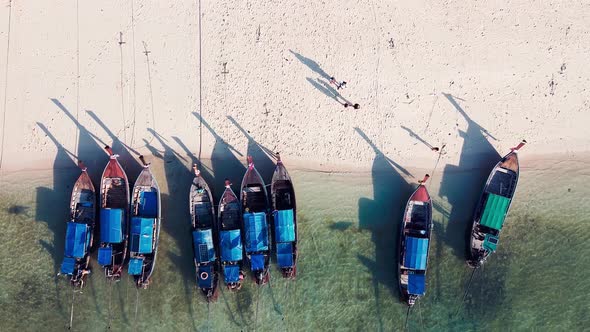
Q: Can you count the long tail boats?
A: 9